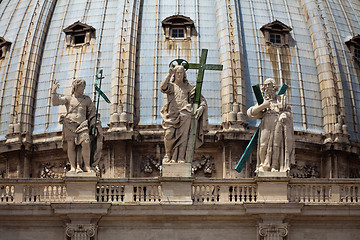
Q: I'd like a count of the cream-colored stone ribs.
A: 4